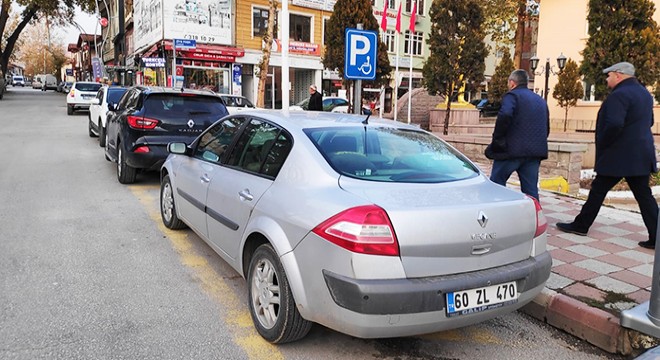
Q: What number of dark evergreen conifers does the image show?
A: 5